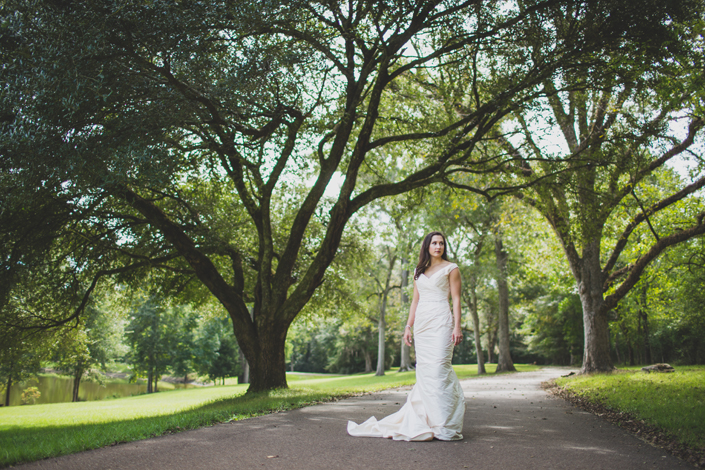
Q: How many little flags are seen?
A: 0